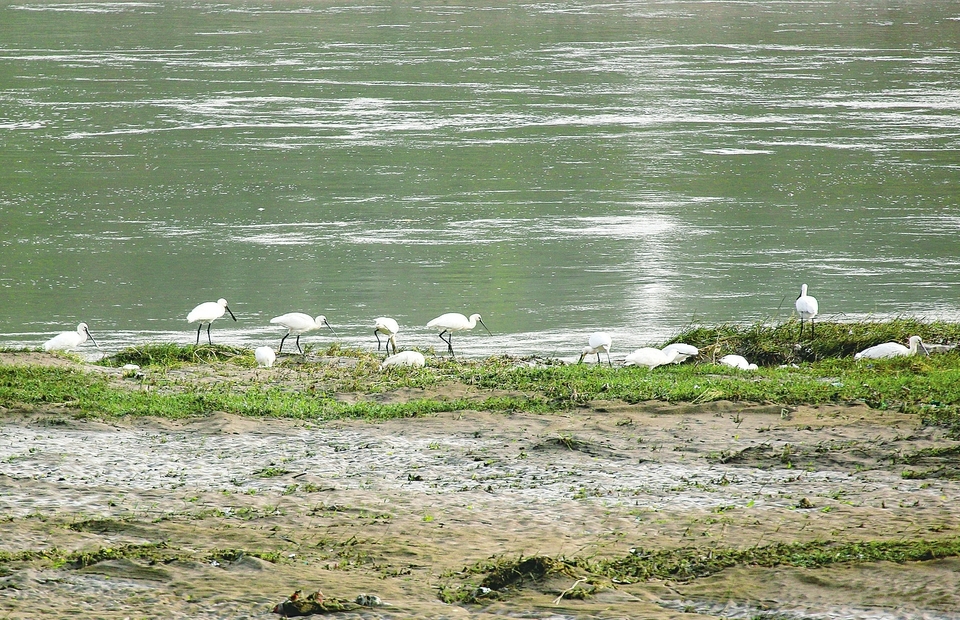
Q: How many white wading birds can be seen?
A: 13